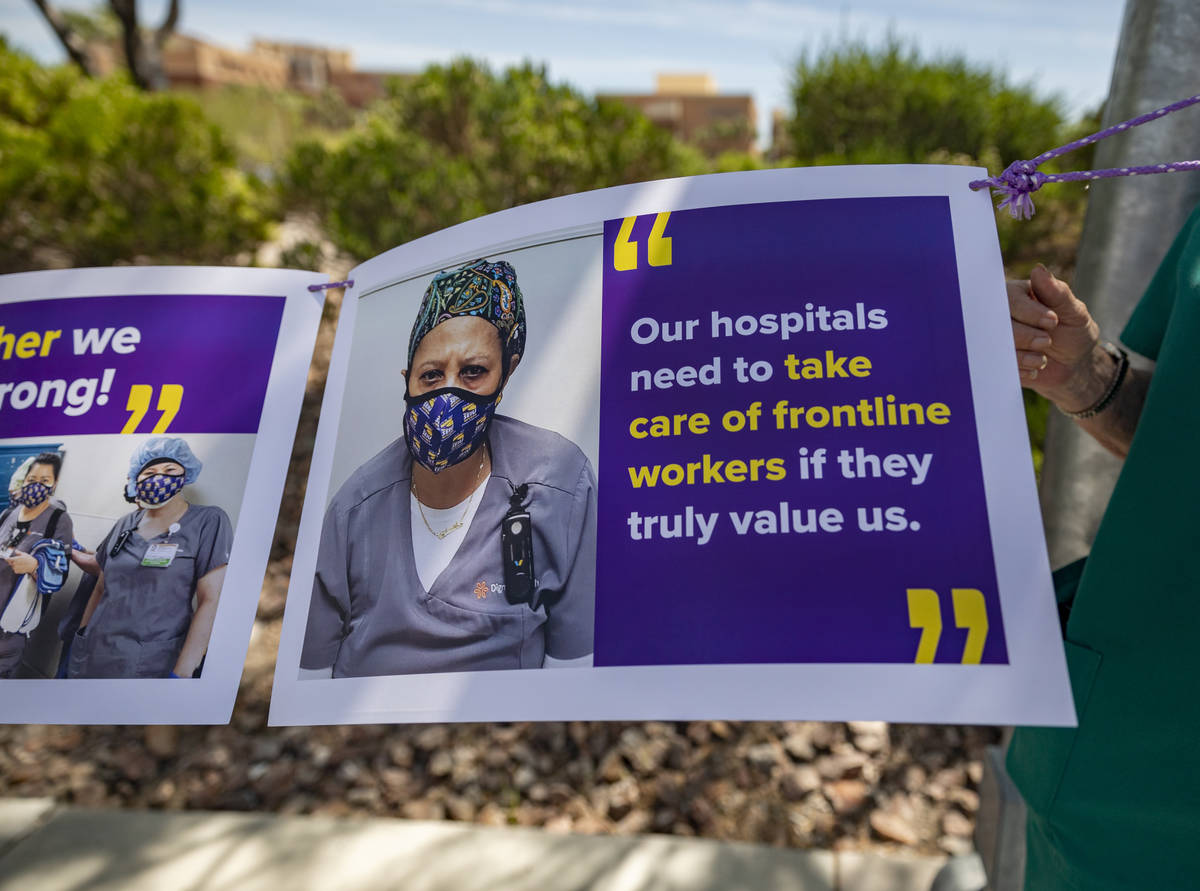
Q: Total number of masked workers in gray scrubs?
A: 3